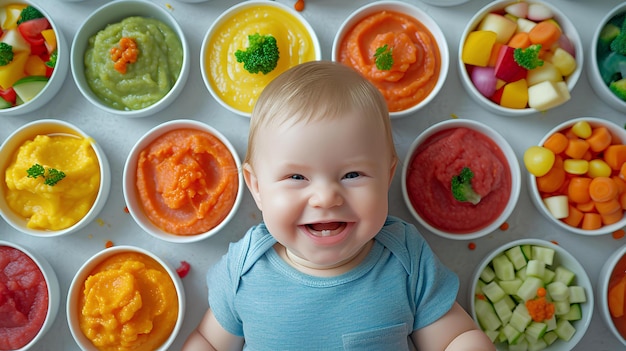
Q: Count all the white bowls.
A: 14